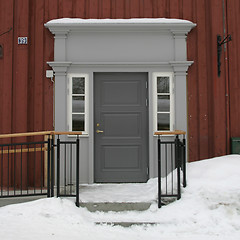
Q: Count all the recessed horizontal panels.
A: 3